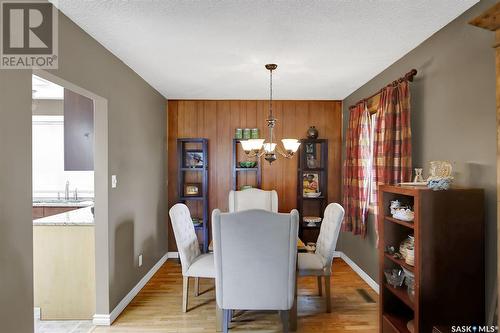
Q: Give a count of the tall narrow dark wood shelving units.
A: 3